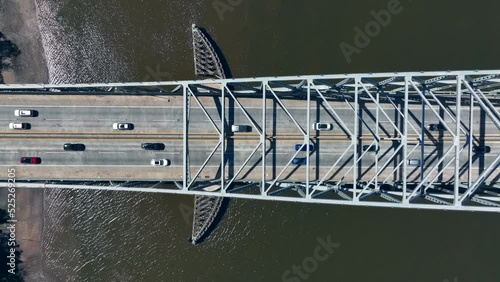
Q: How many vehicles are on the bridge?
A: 15